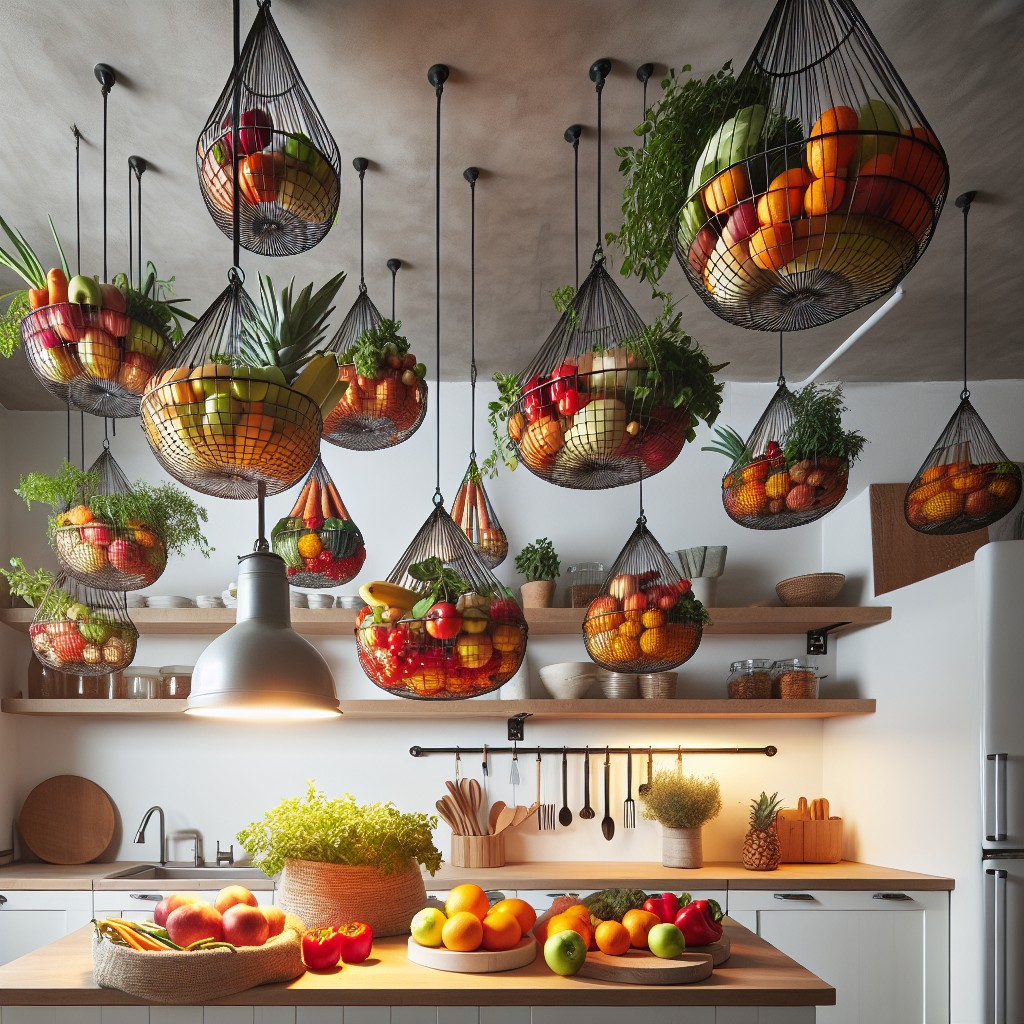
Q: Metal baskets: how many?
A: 14